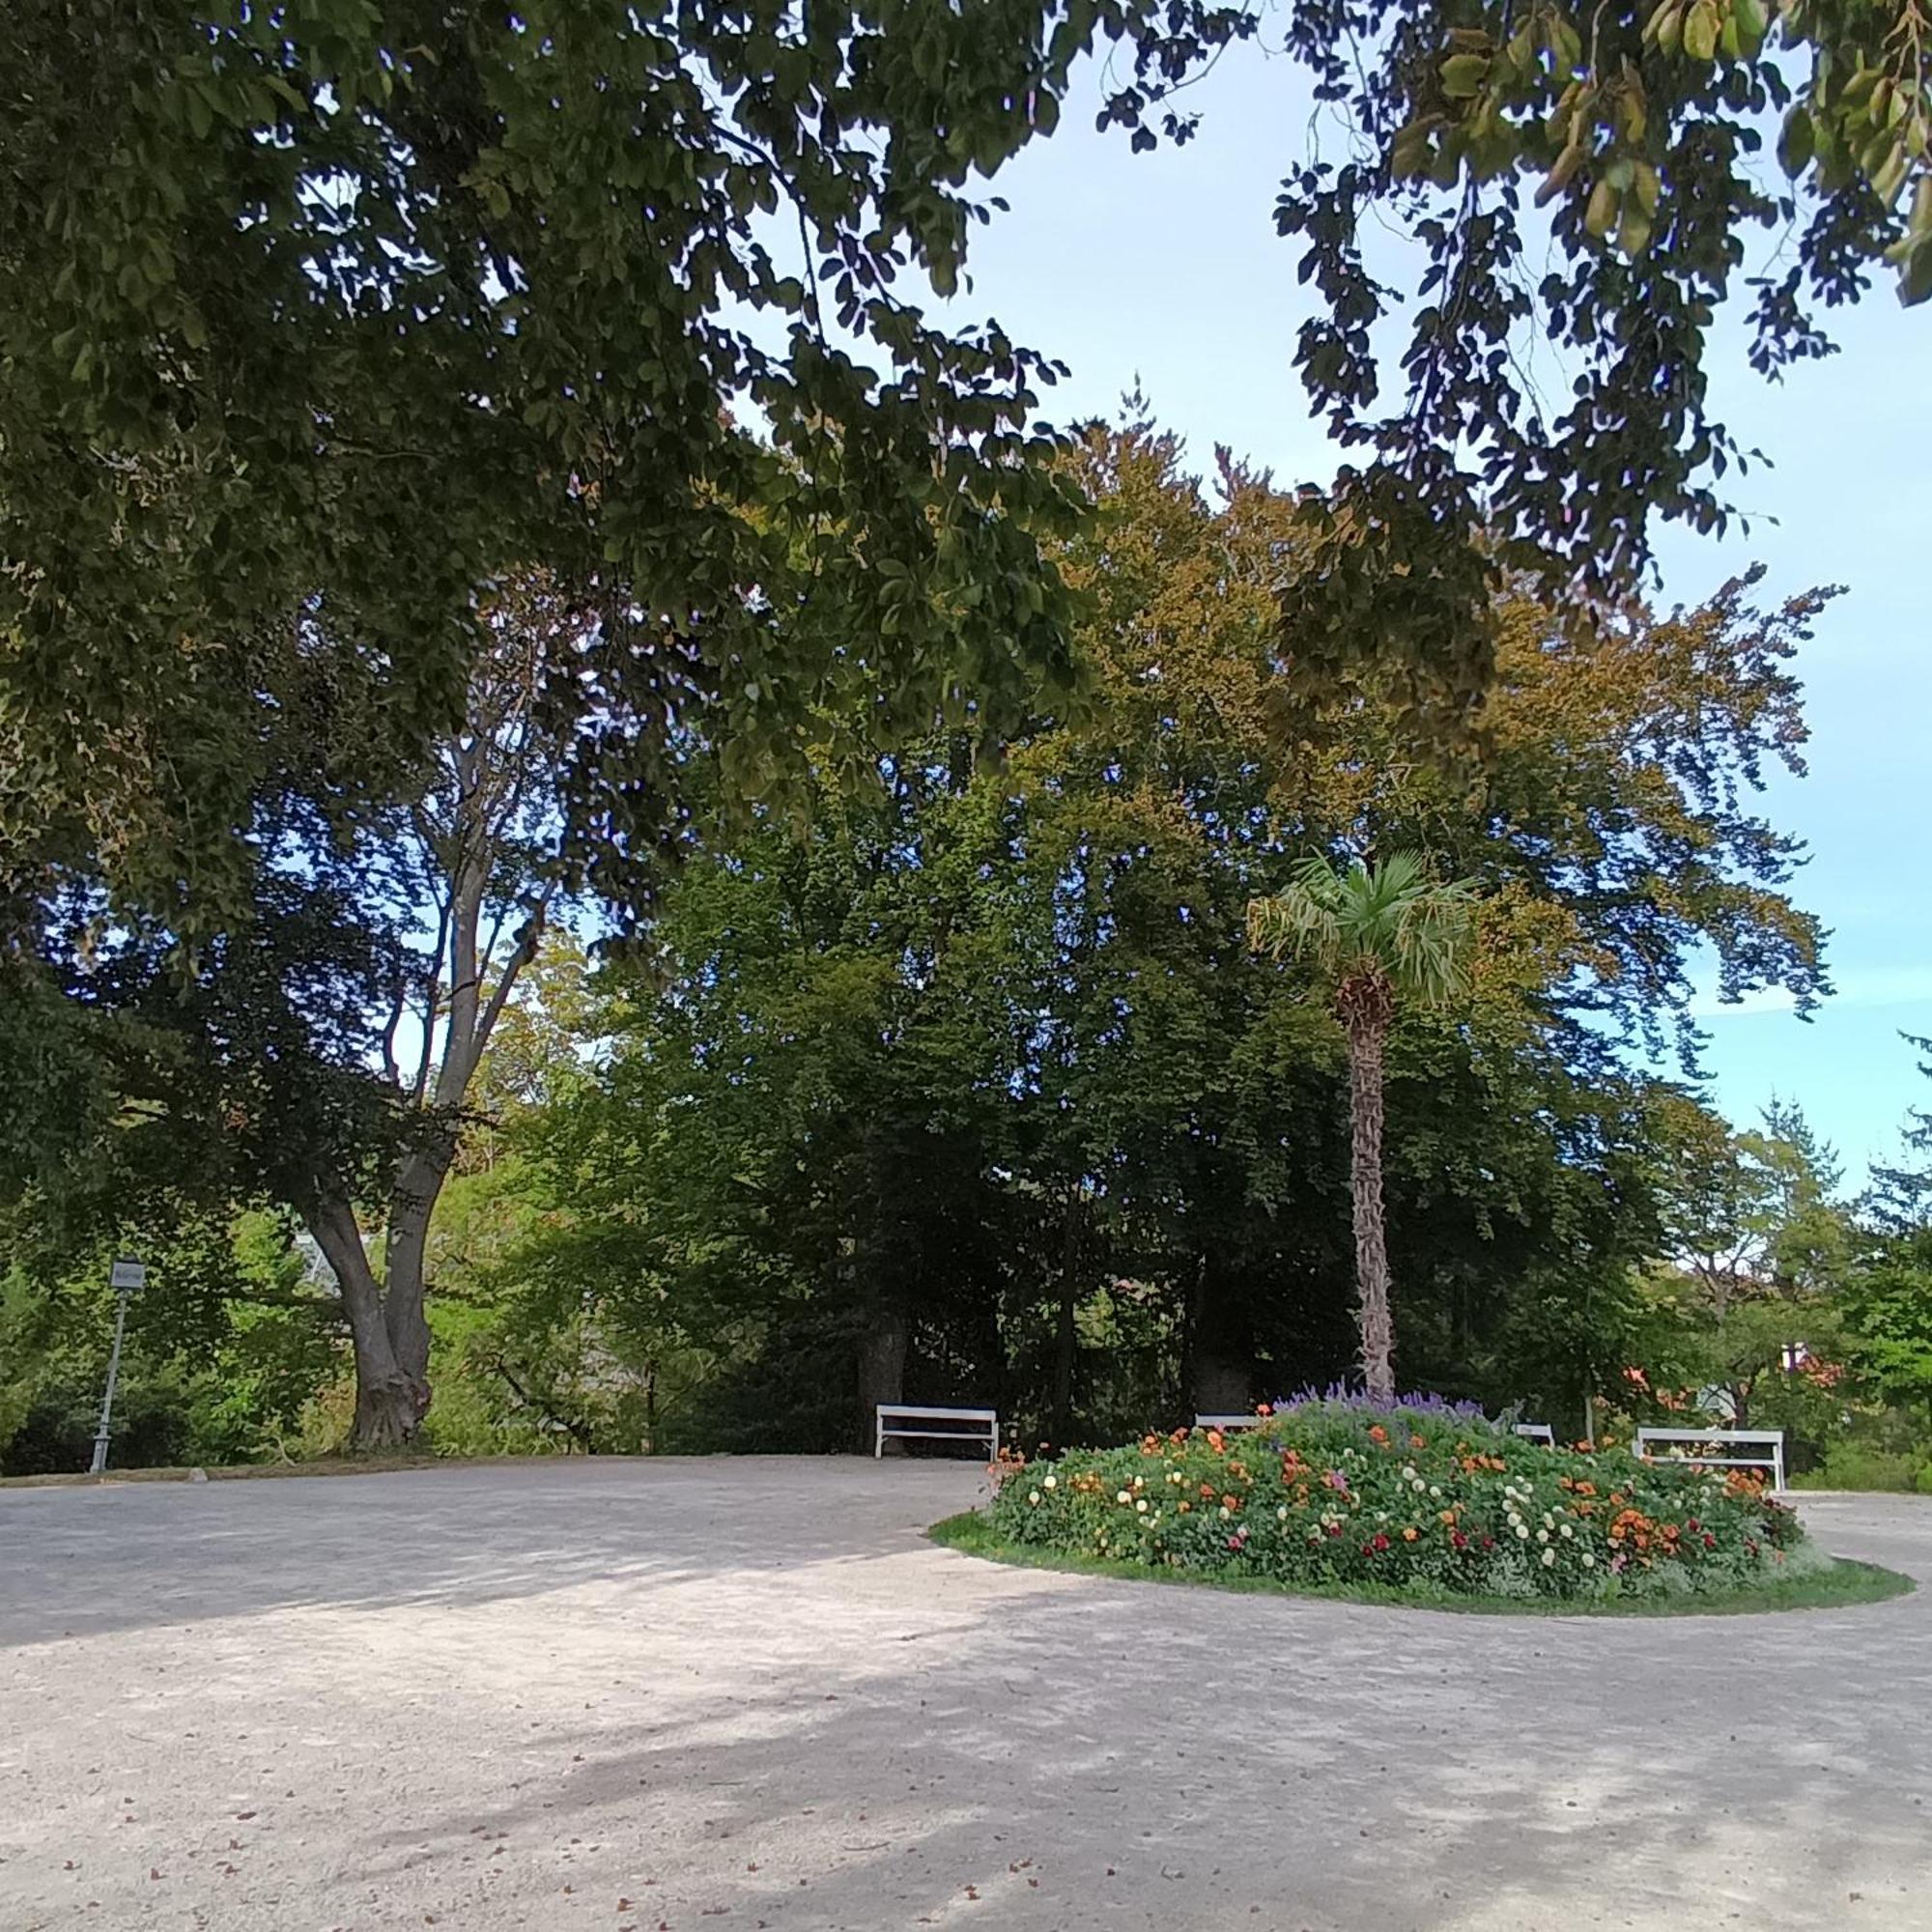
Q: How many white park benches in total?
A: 4